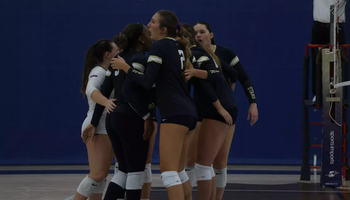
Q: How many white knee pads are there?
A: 12